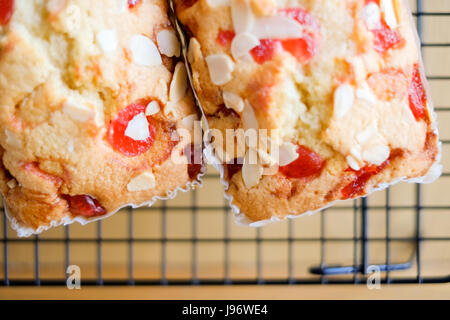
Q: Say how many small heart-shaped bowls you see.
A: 0